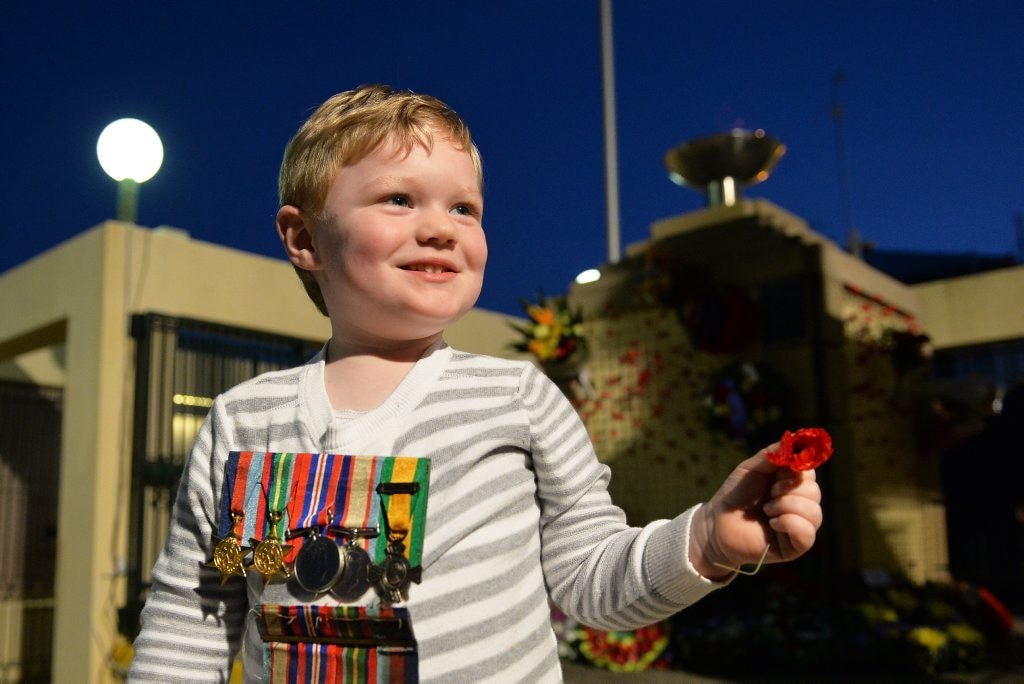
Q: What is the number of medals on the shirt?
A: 5